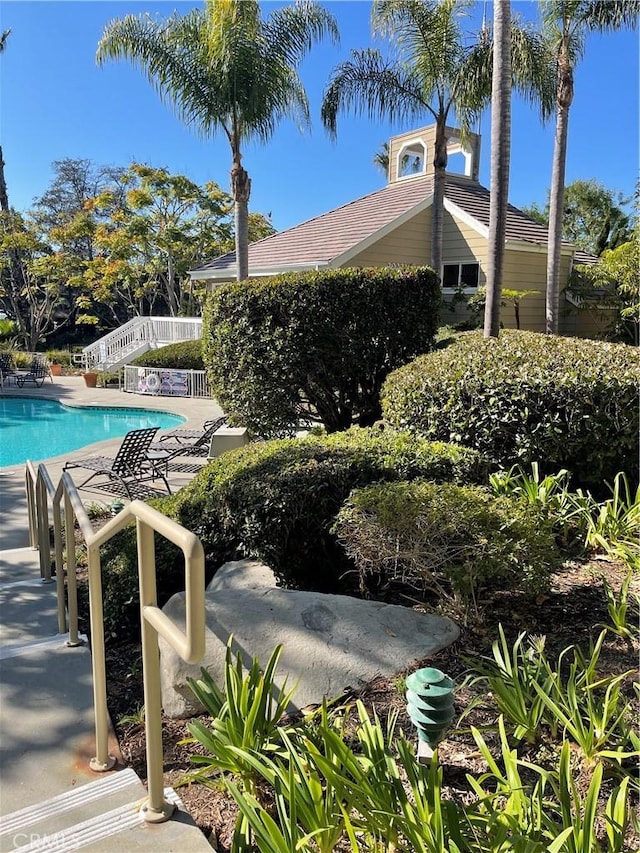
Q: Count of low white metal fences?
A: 1